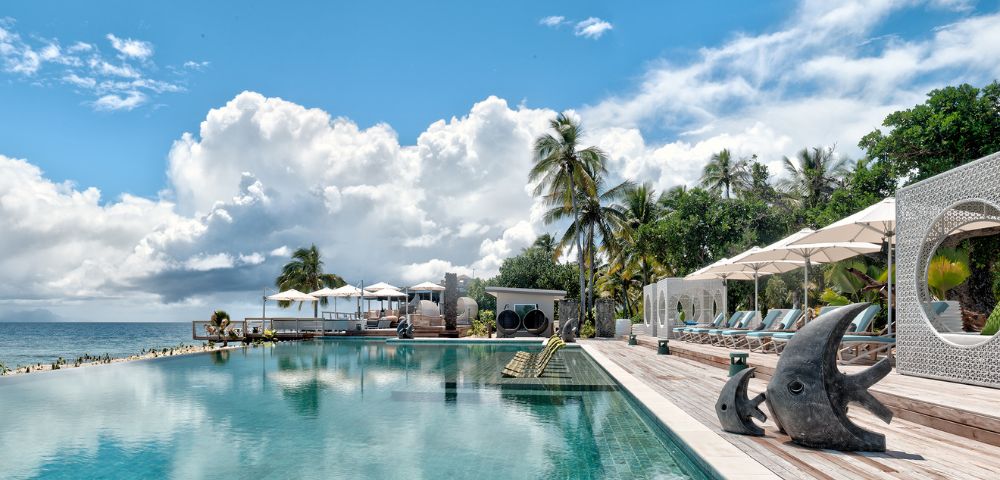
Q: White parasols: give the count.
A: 10